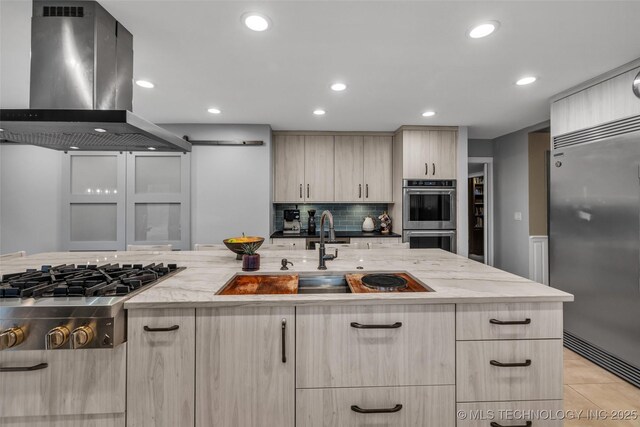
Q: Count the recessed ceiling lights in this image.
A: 8